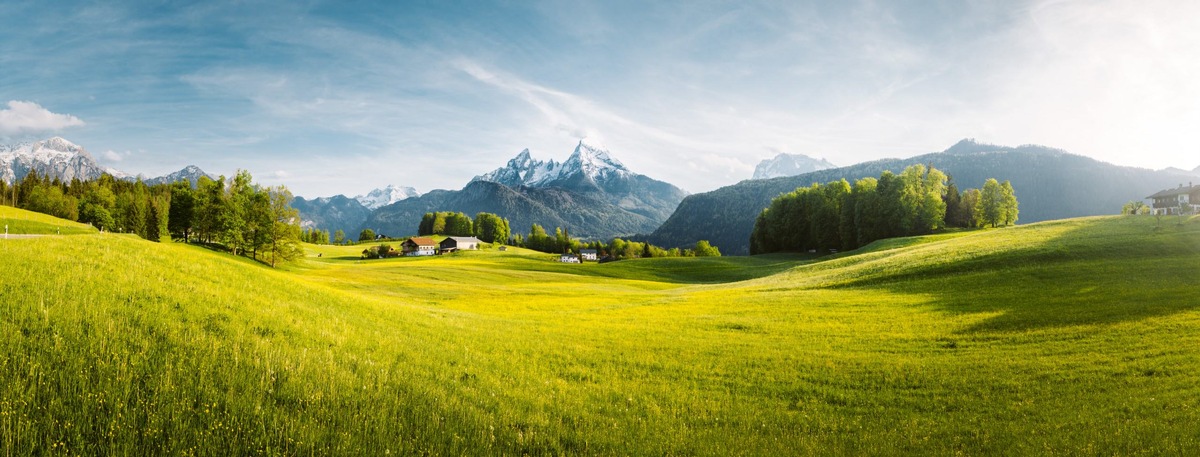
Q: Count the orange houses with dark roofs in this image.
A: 0